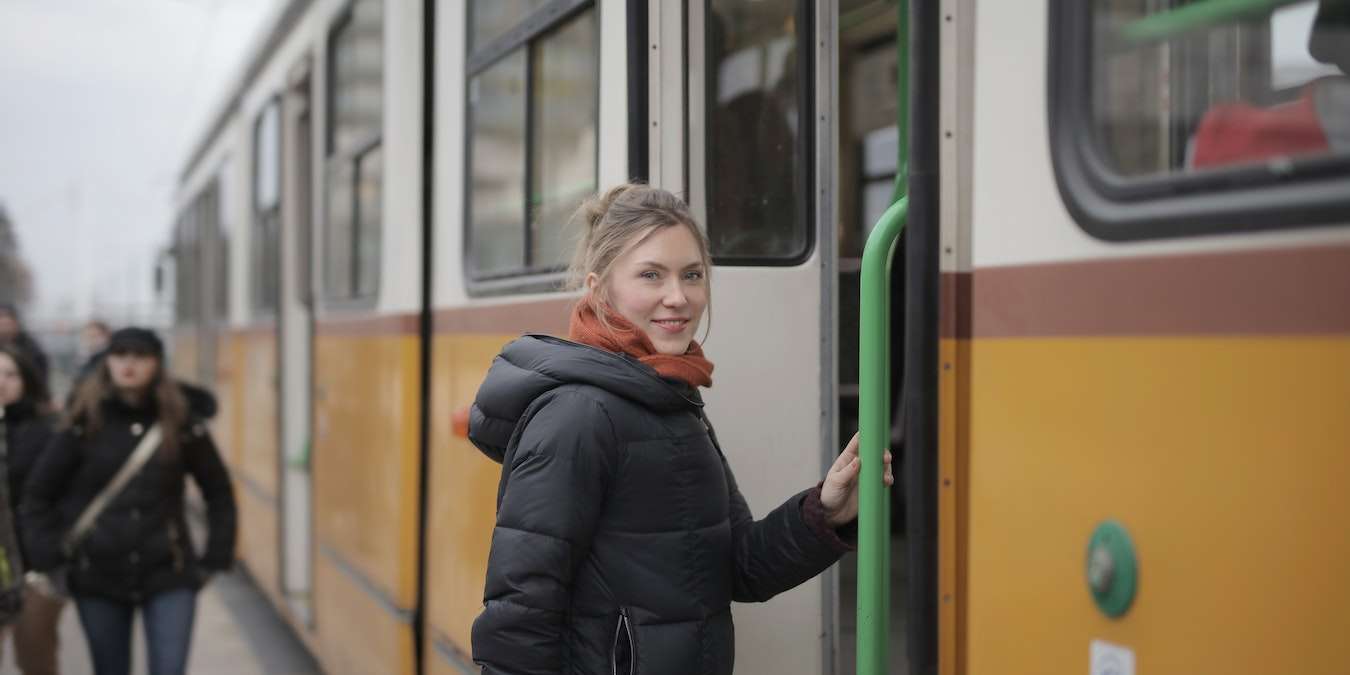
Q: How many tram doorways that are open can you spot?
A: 1